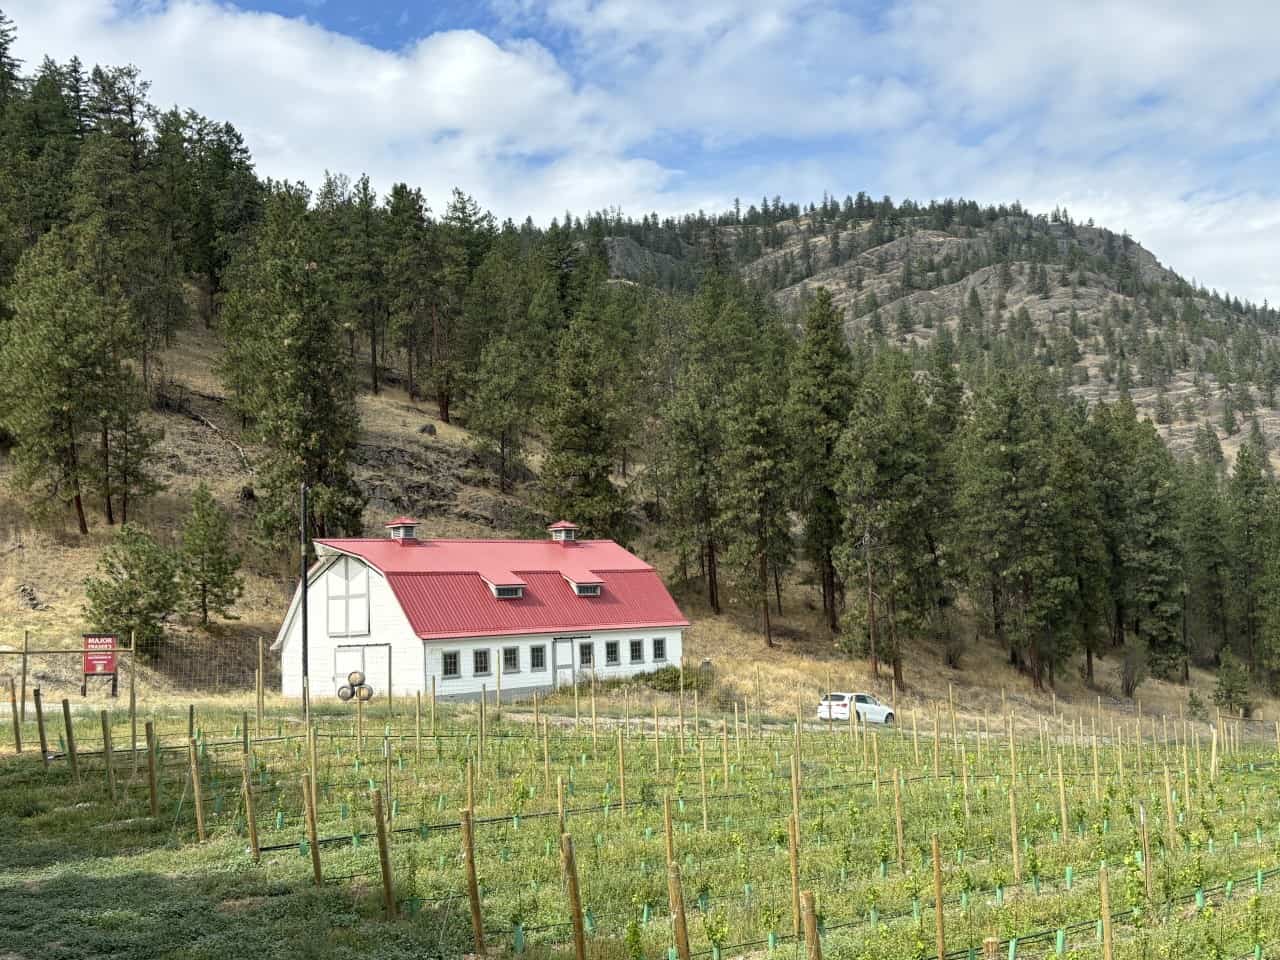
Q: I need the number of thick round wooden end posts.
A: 14